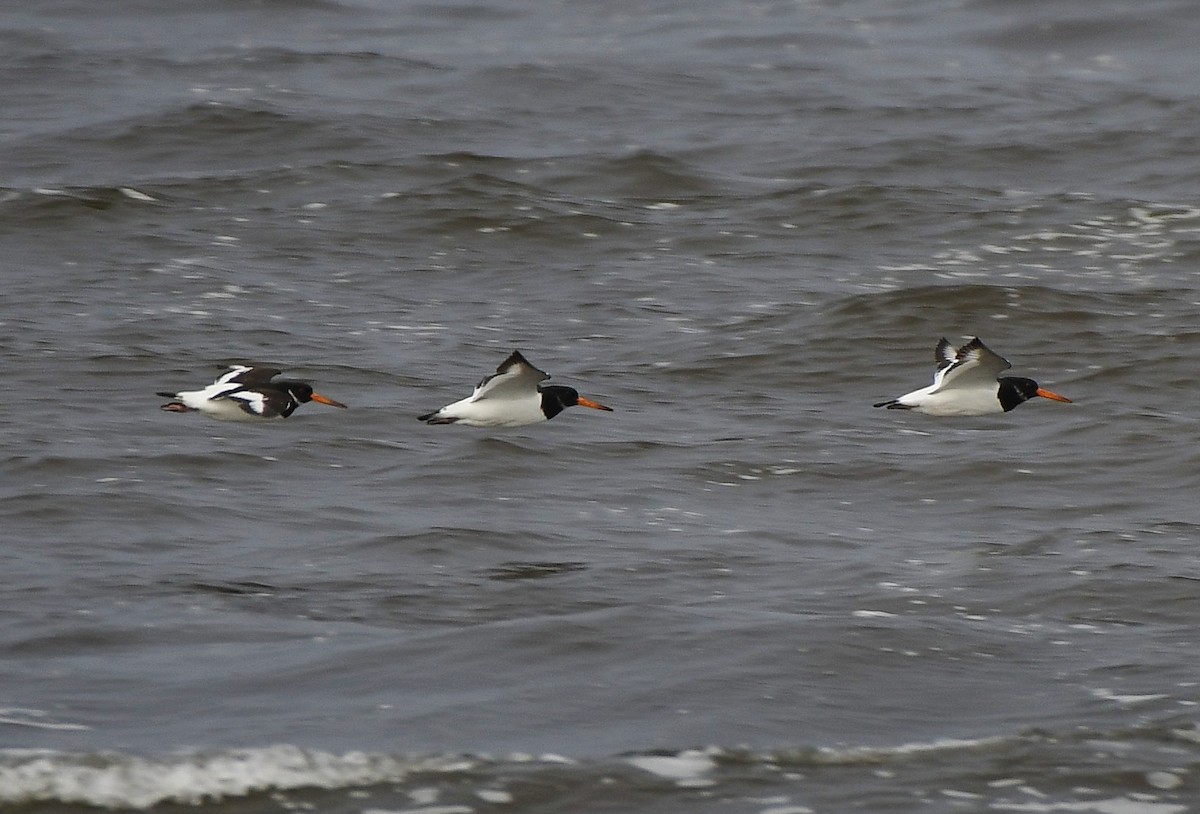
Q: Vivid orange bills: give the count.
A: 3